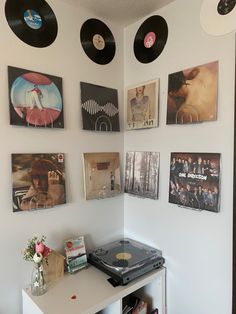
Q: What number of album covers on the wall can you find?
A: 8